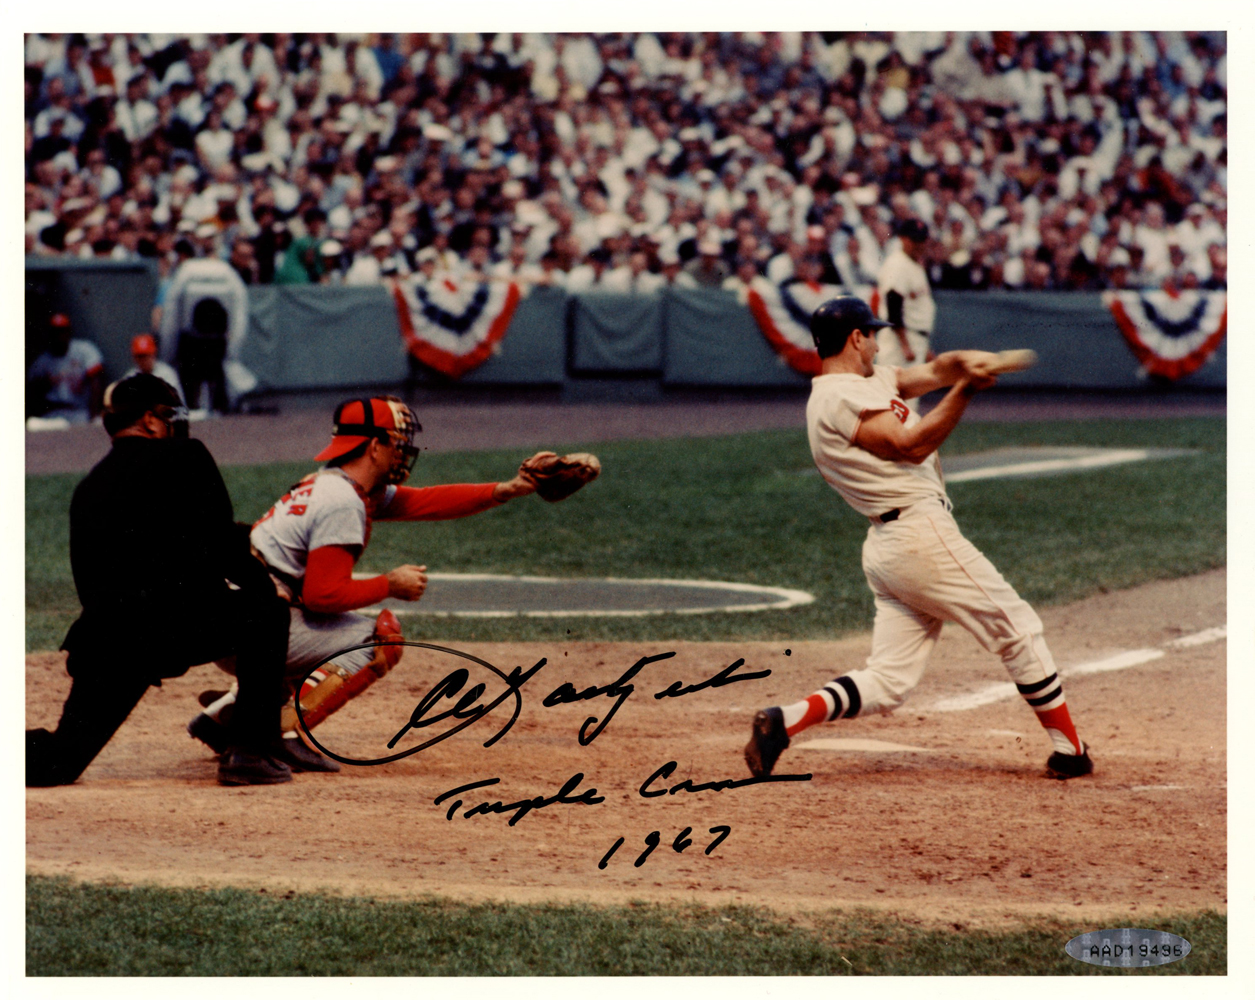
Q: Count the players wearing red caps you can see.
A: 3